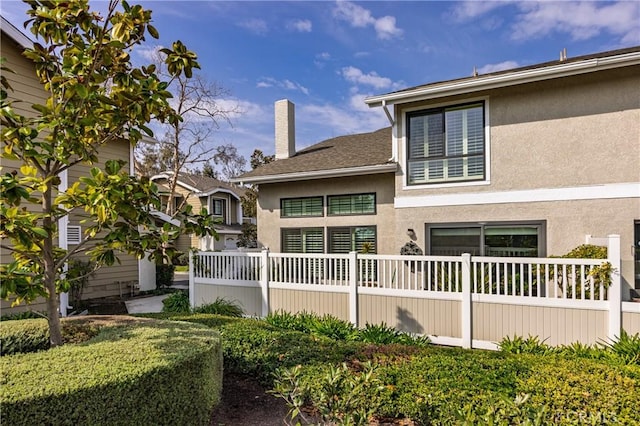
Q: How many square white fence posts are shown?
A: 5